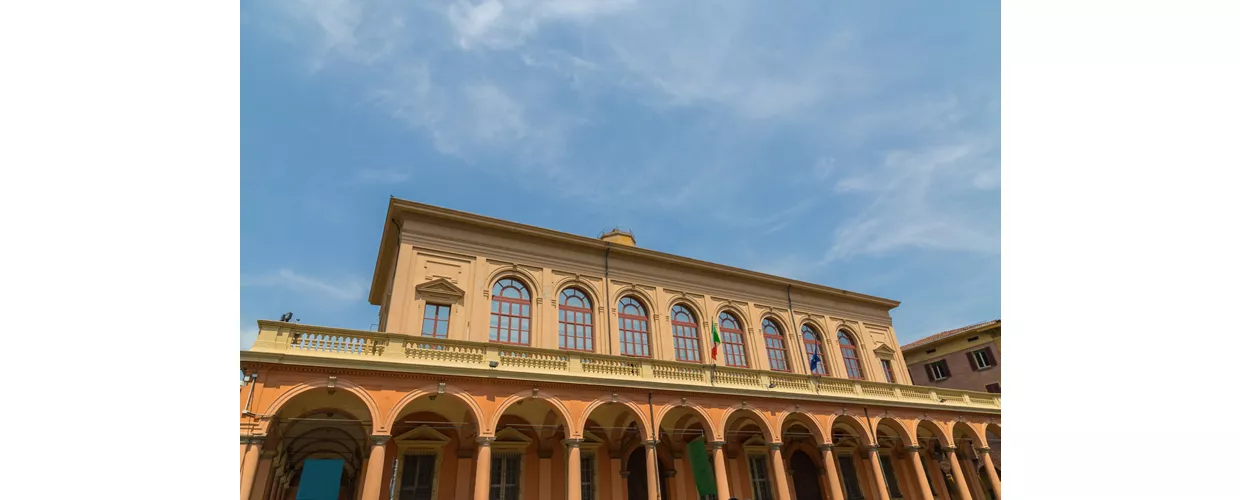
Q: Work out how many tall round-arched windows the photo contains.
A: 8